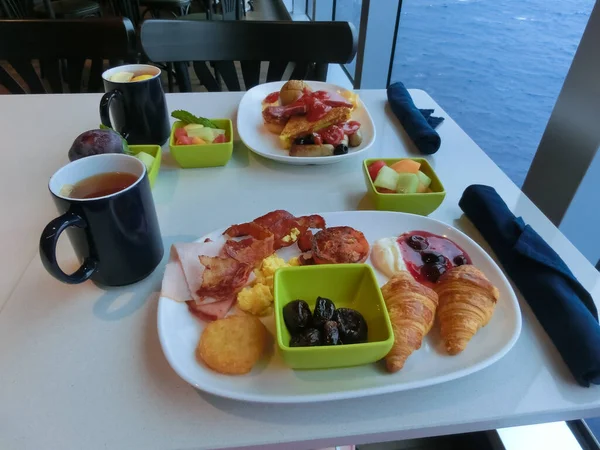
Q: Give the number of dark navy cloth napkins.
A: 2